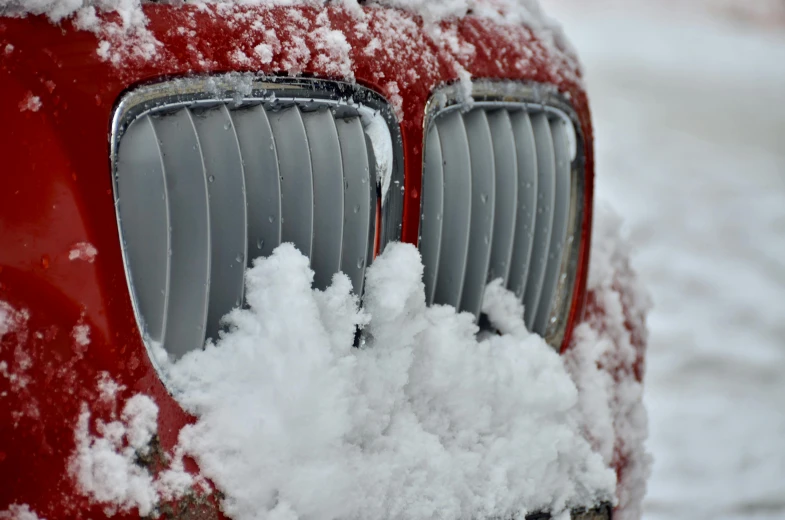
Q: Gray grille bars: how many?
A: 14